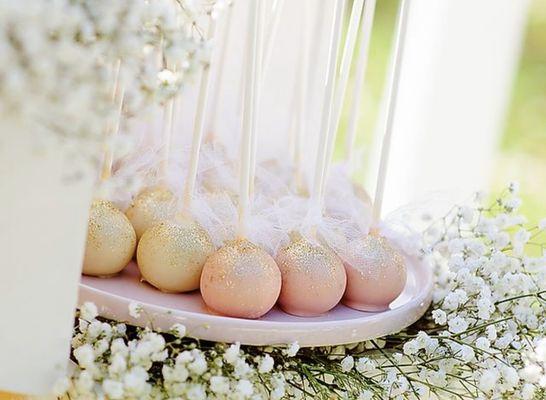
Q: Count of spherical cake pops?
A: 6